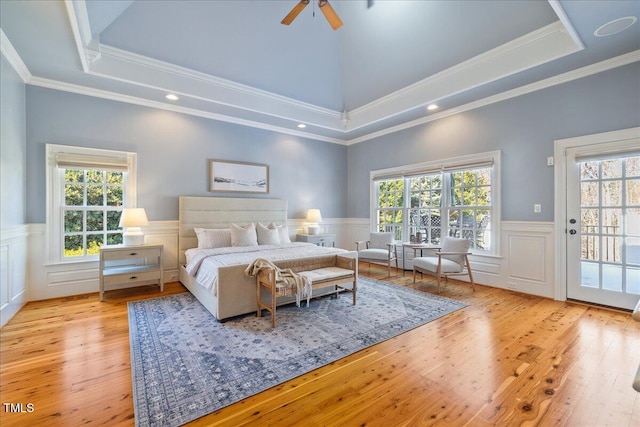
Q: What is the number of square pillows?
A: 2